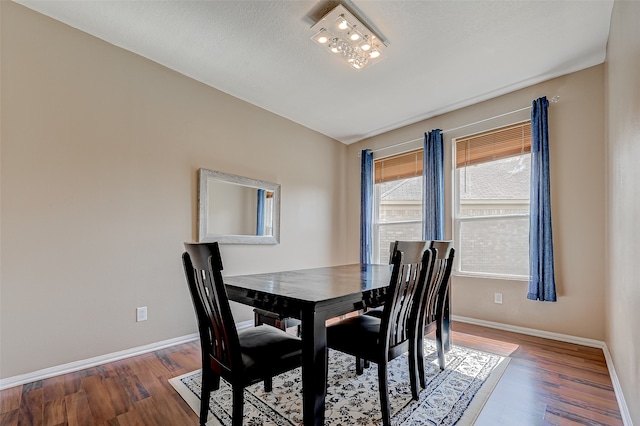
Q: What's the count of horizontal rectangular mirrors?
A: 1